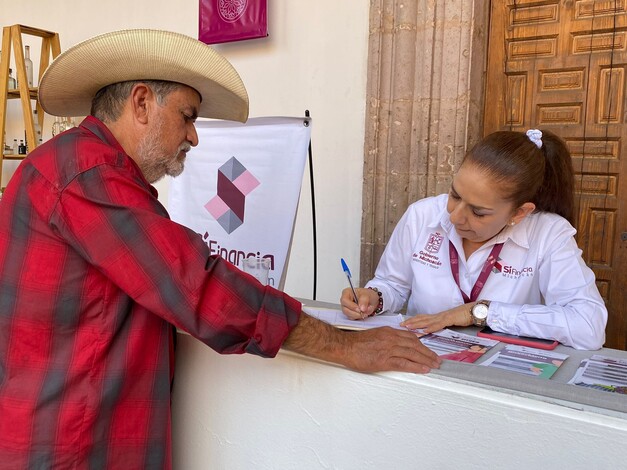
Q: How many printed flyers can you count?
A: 3